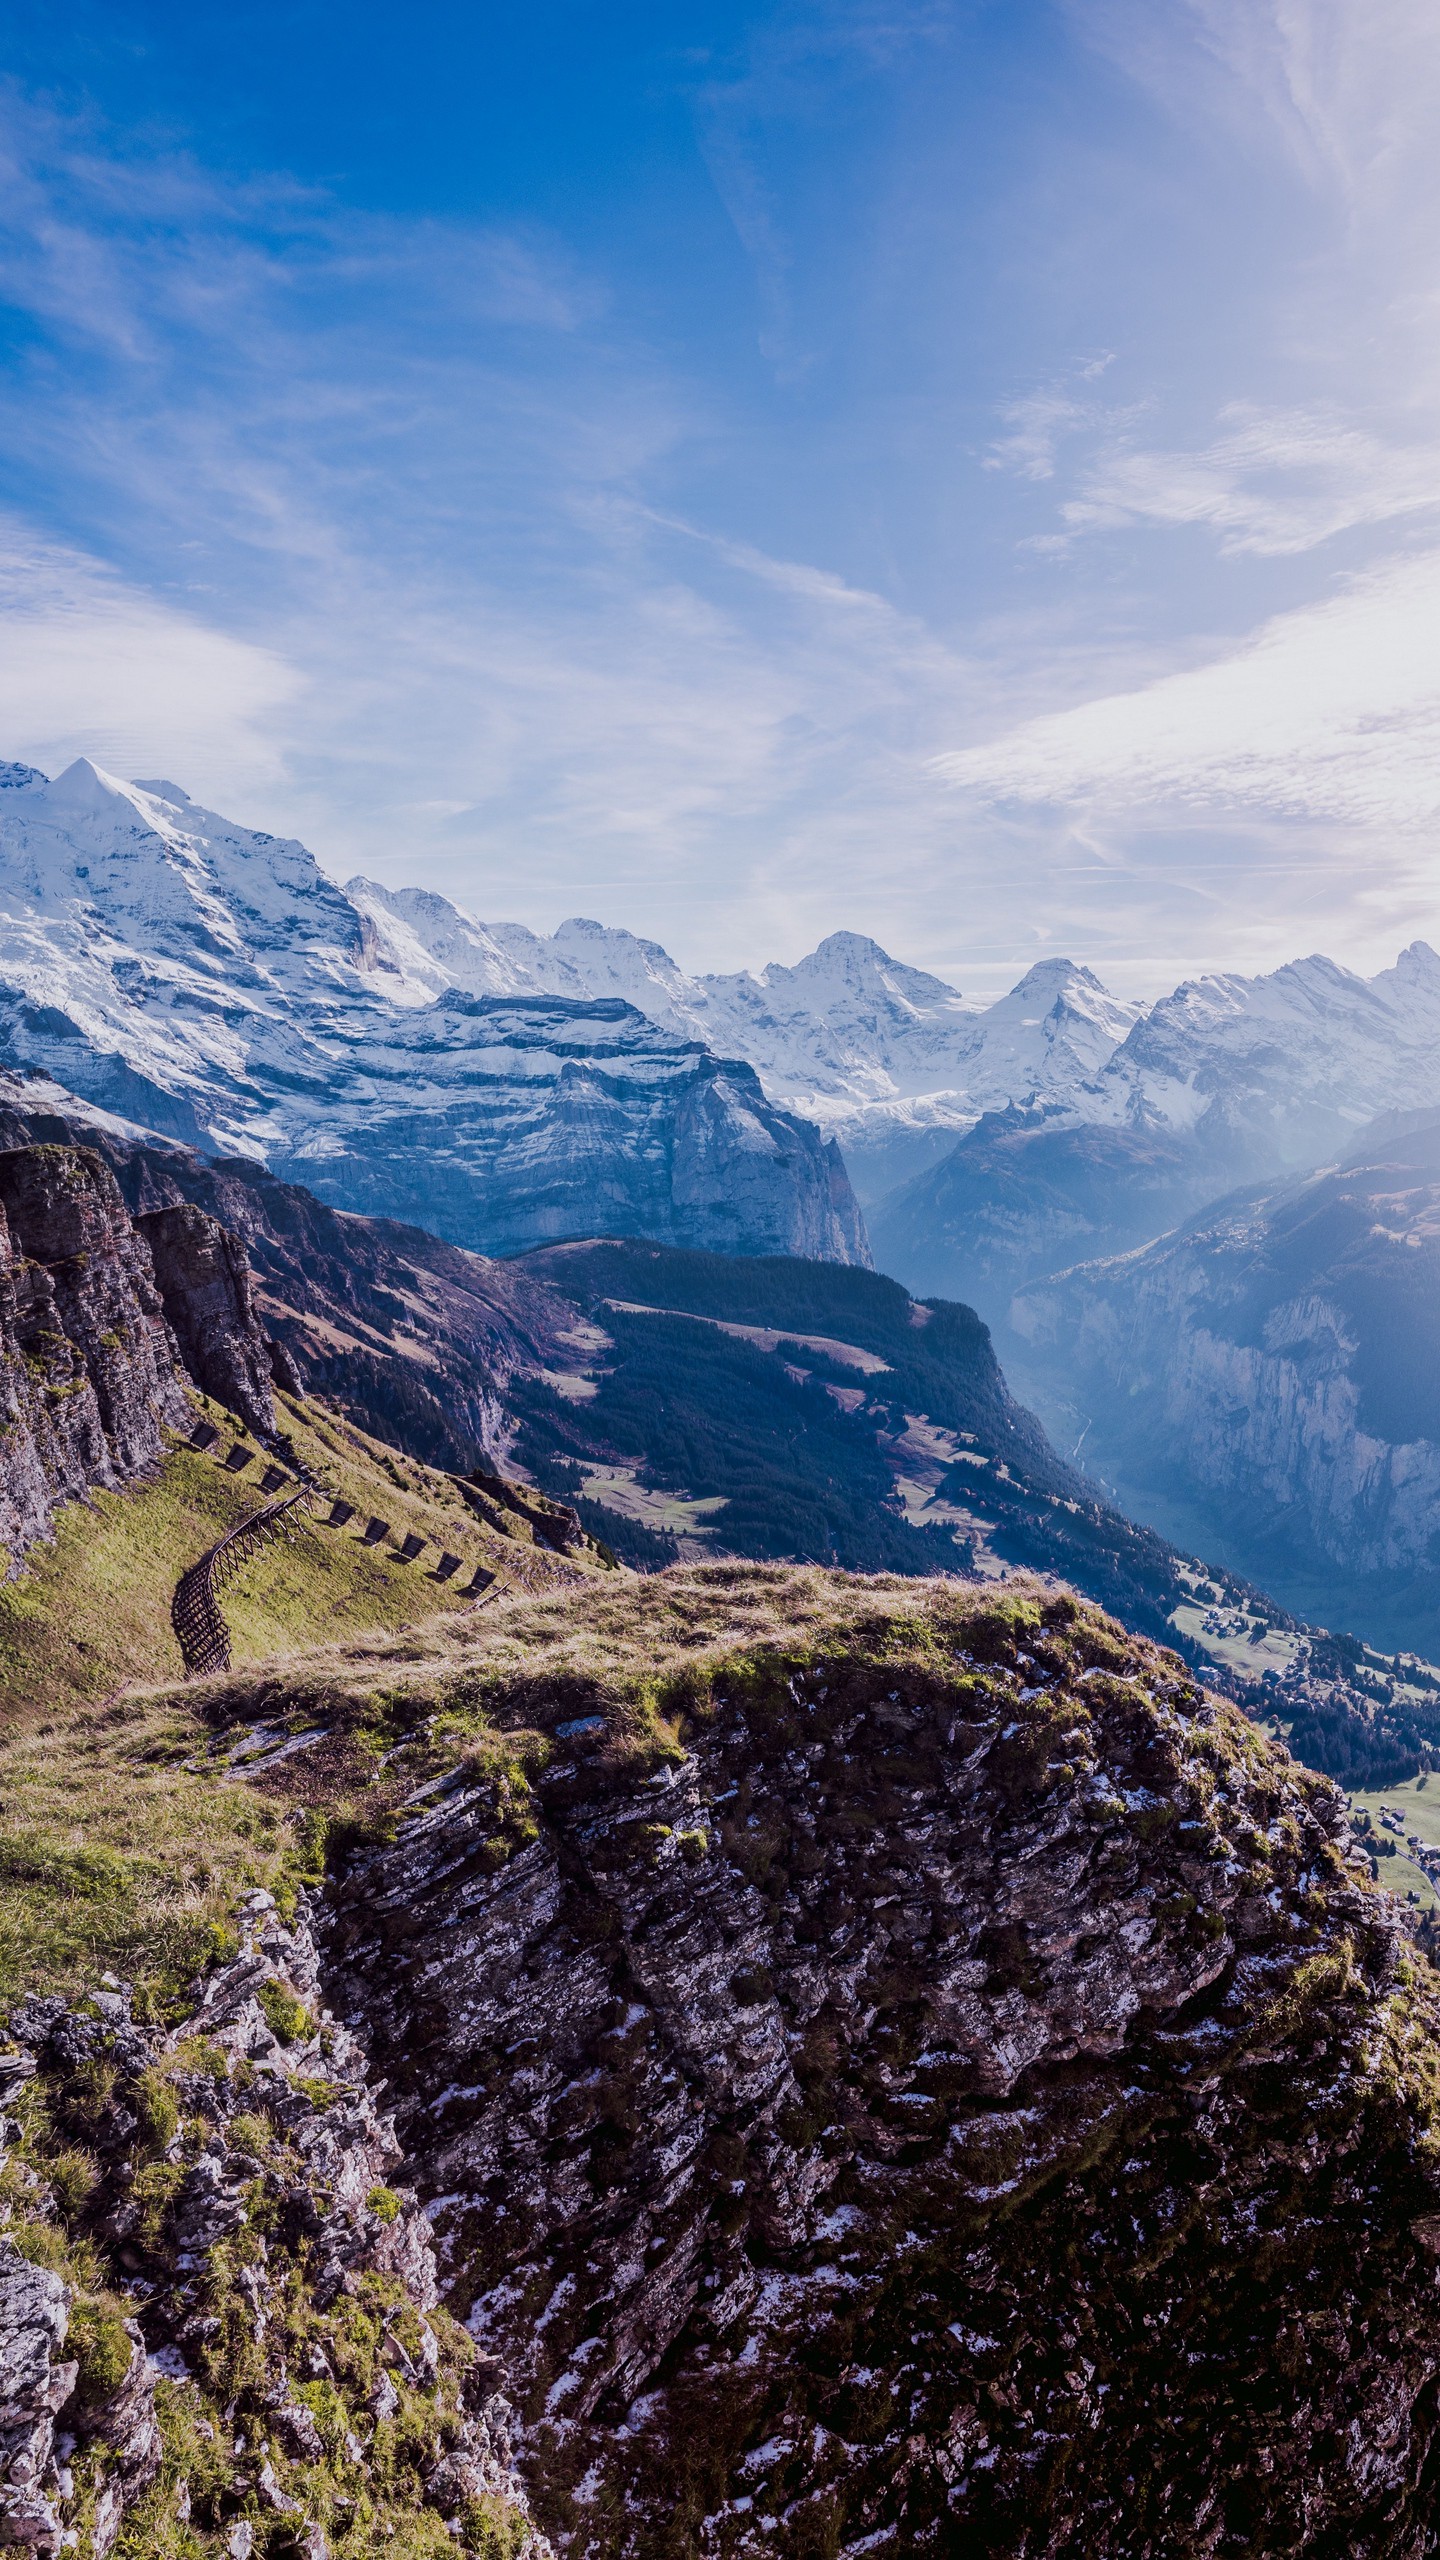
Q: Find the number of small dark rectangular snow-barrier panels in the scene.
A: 8